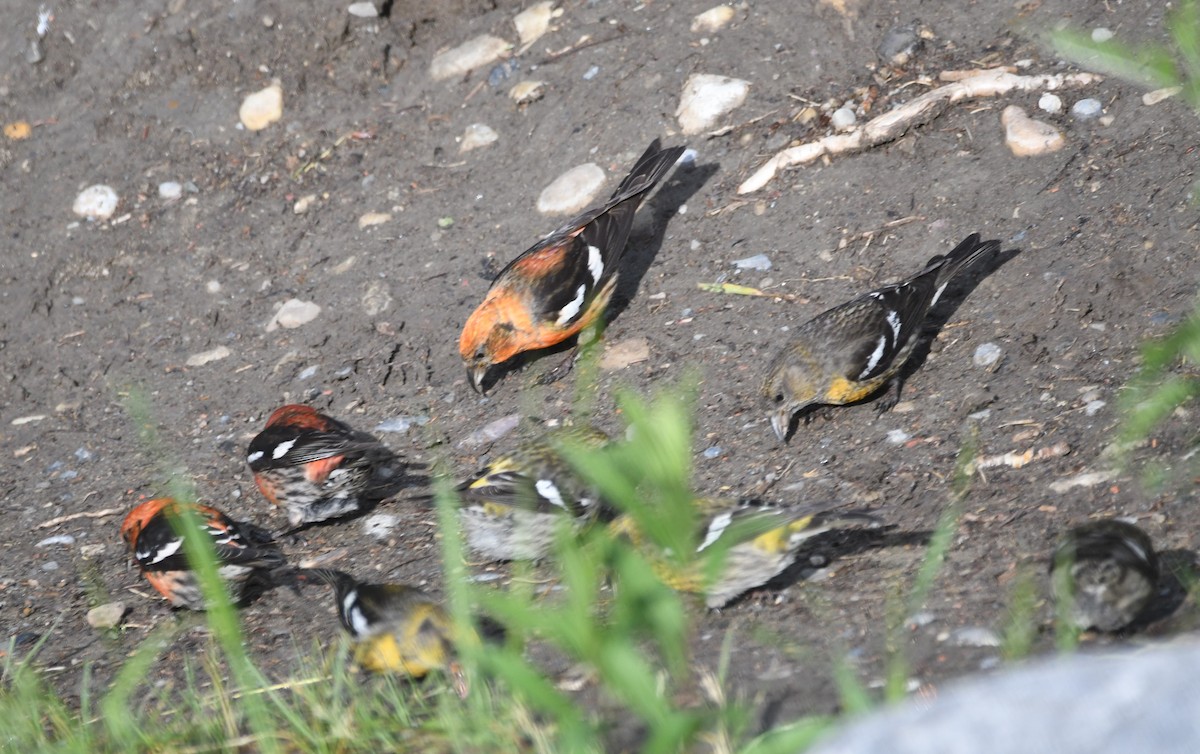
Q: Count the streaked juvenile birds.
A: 1